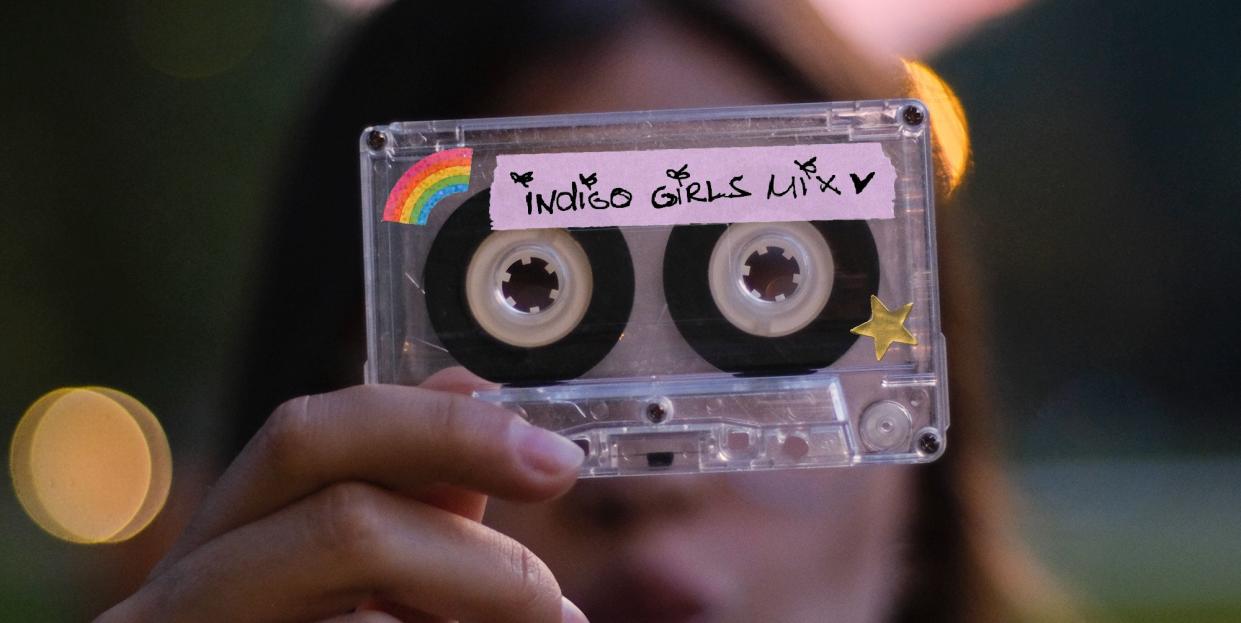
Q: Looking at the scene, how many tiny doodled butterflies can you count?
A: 4